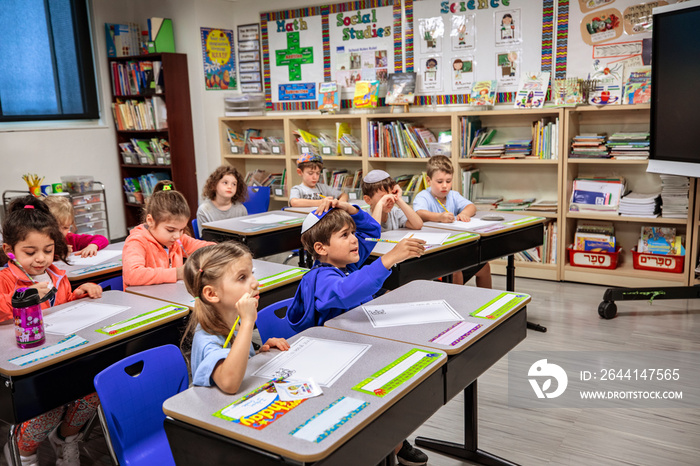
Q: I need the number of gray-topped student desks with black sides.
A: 9